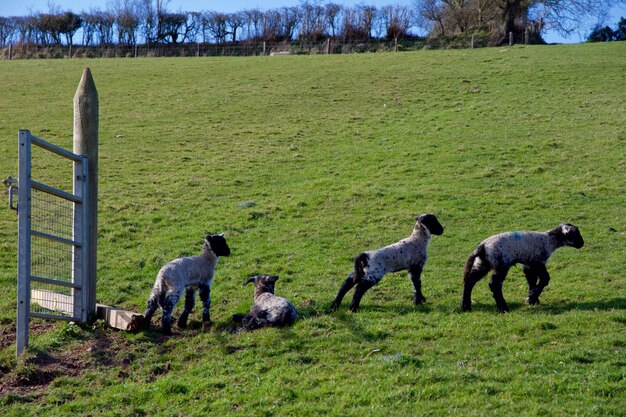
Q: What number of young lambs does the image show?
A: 4